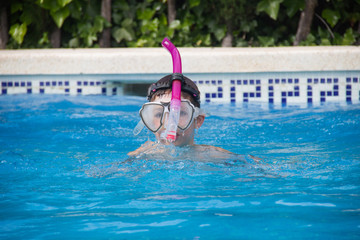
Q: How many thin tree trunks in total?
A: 6